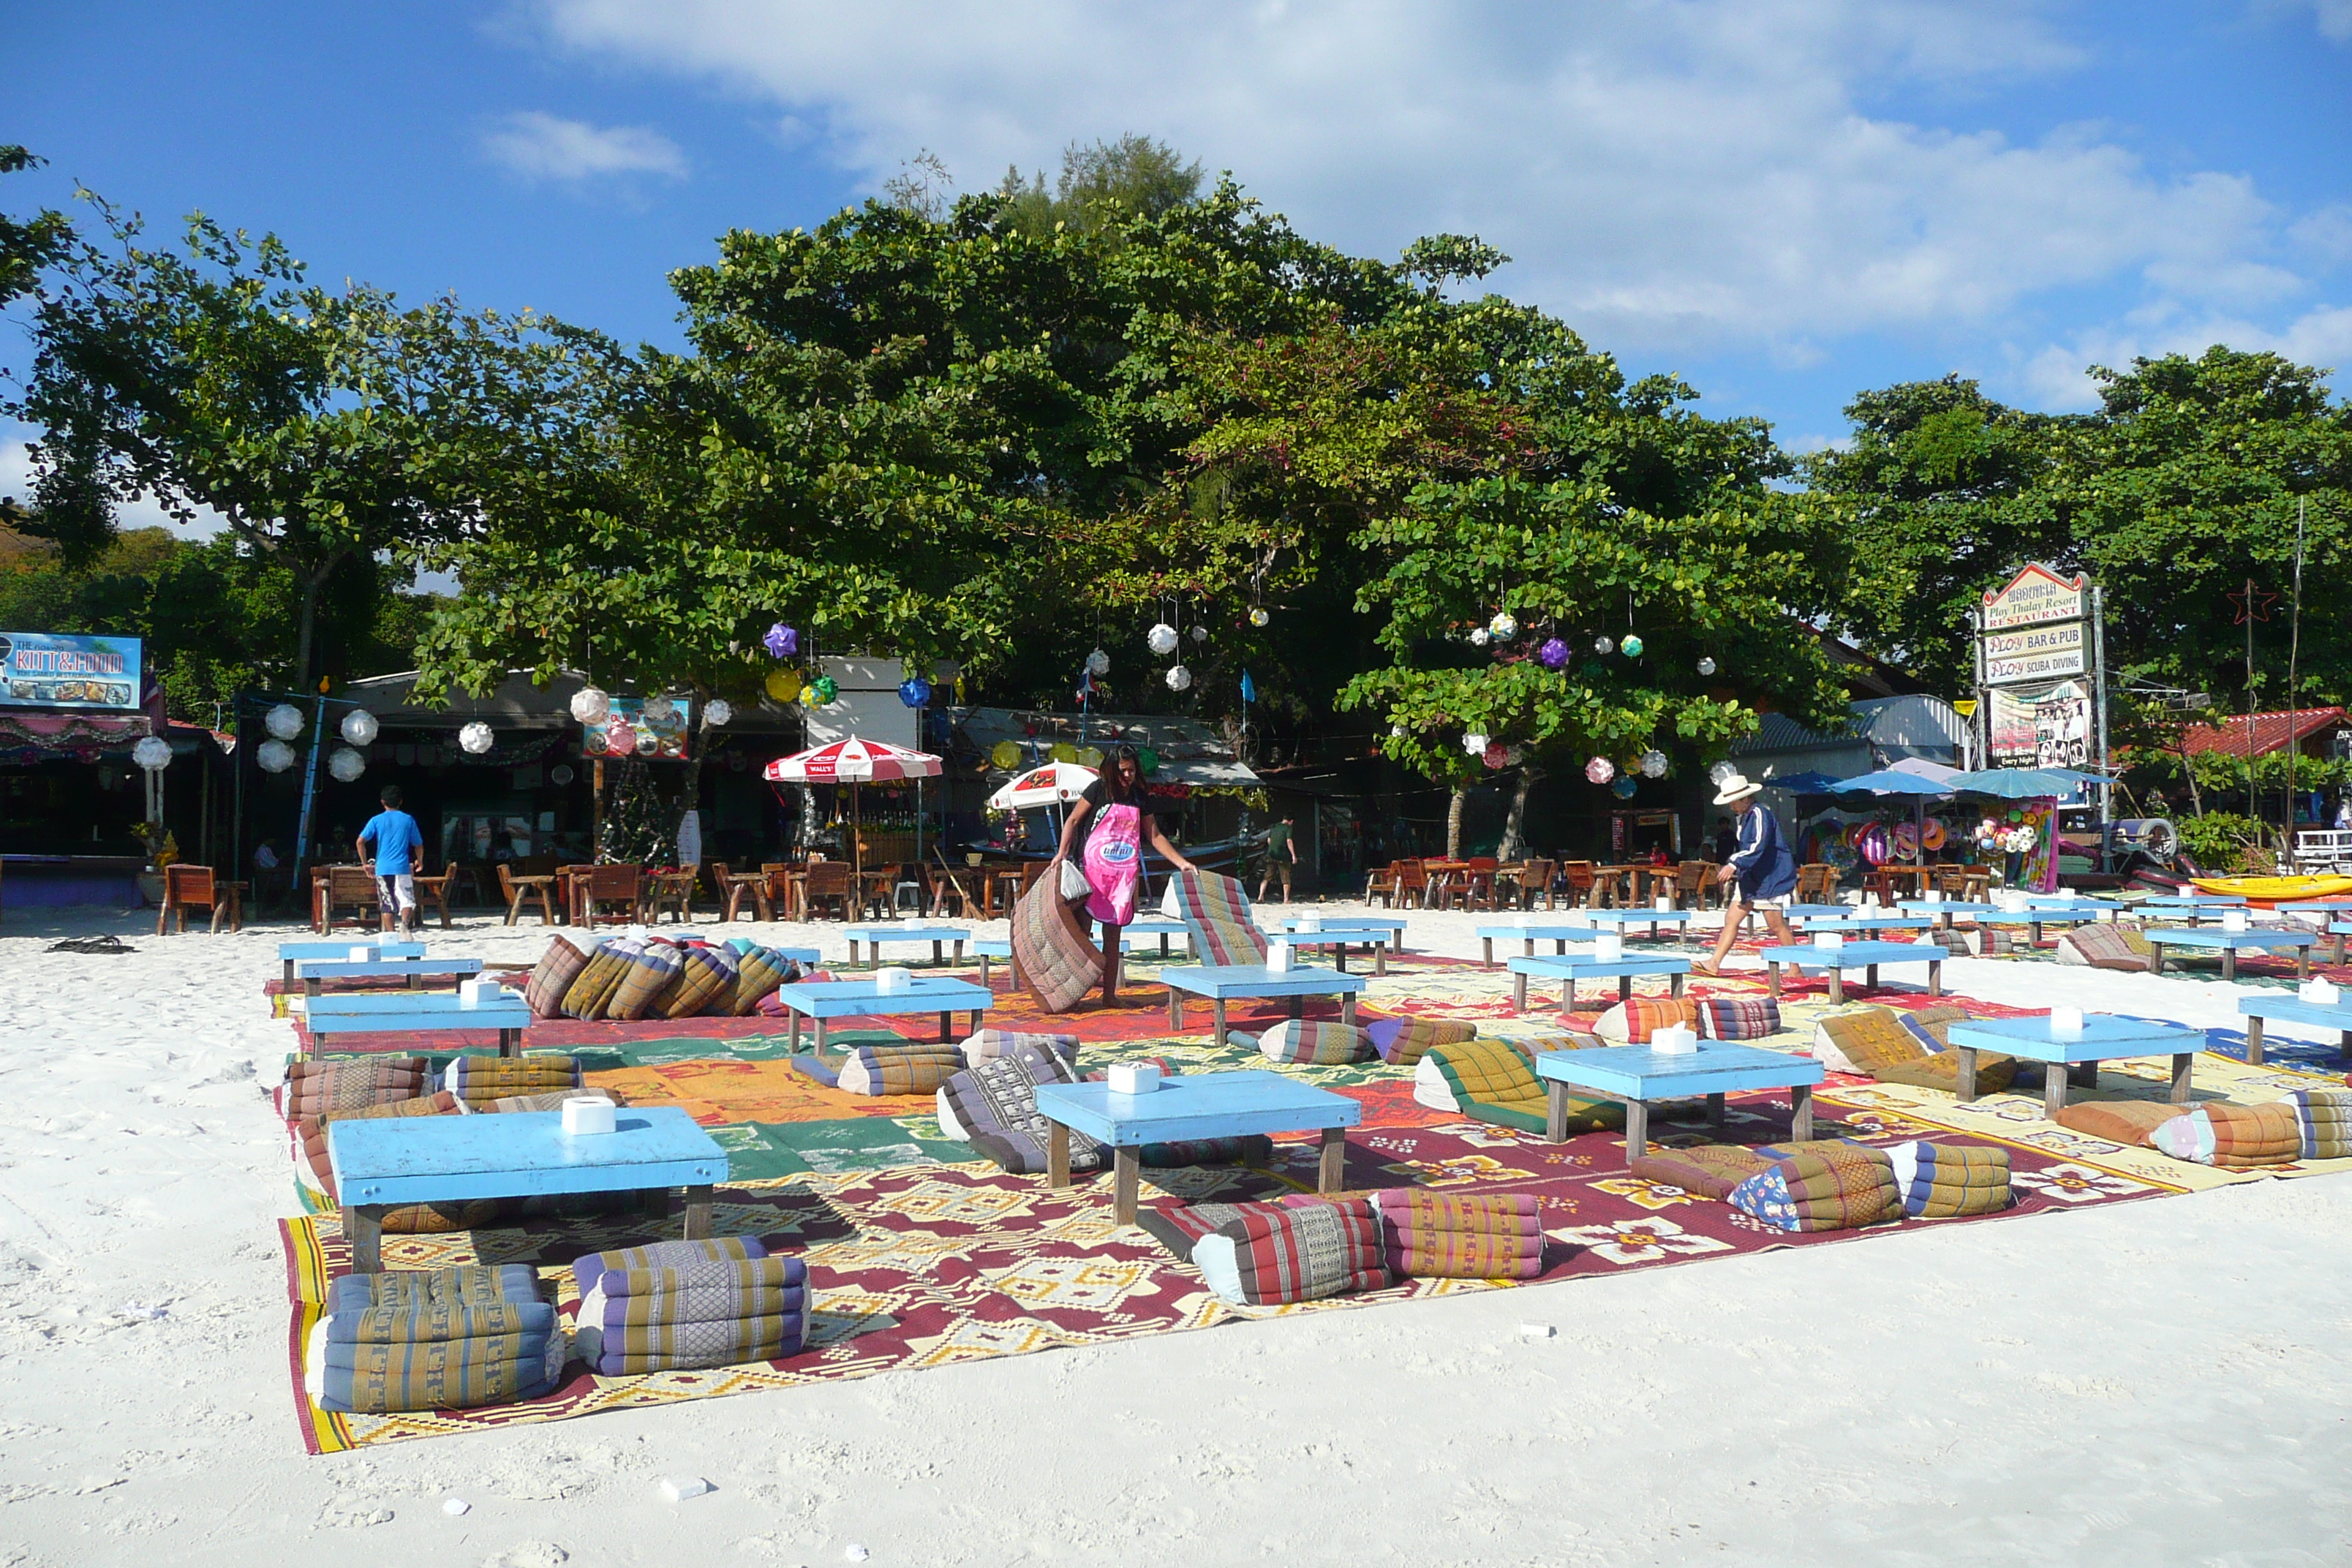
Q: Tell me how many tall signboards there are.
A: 1